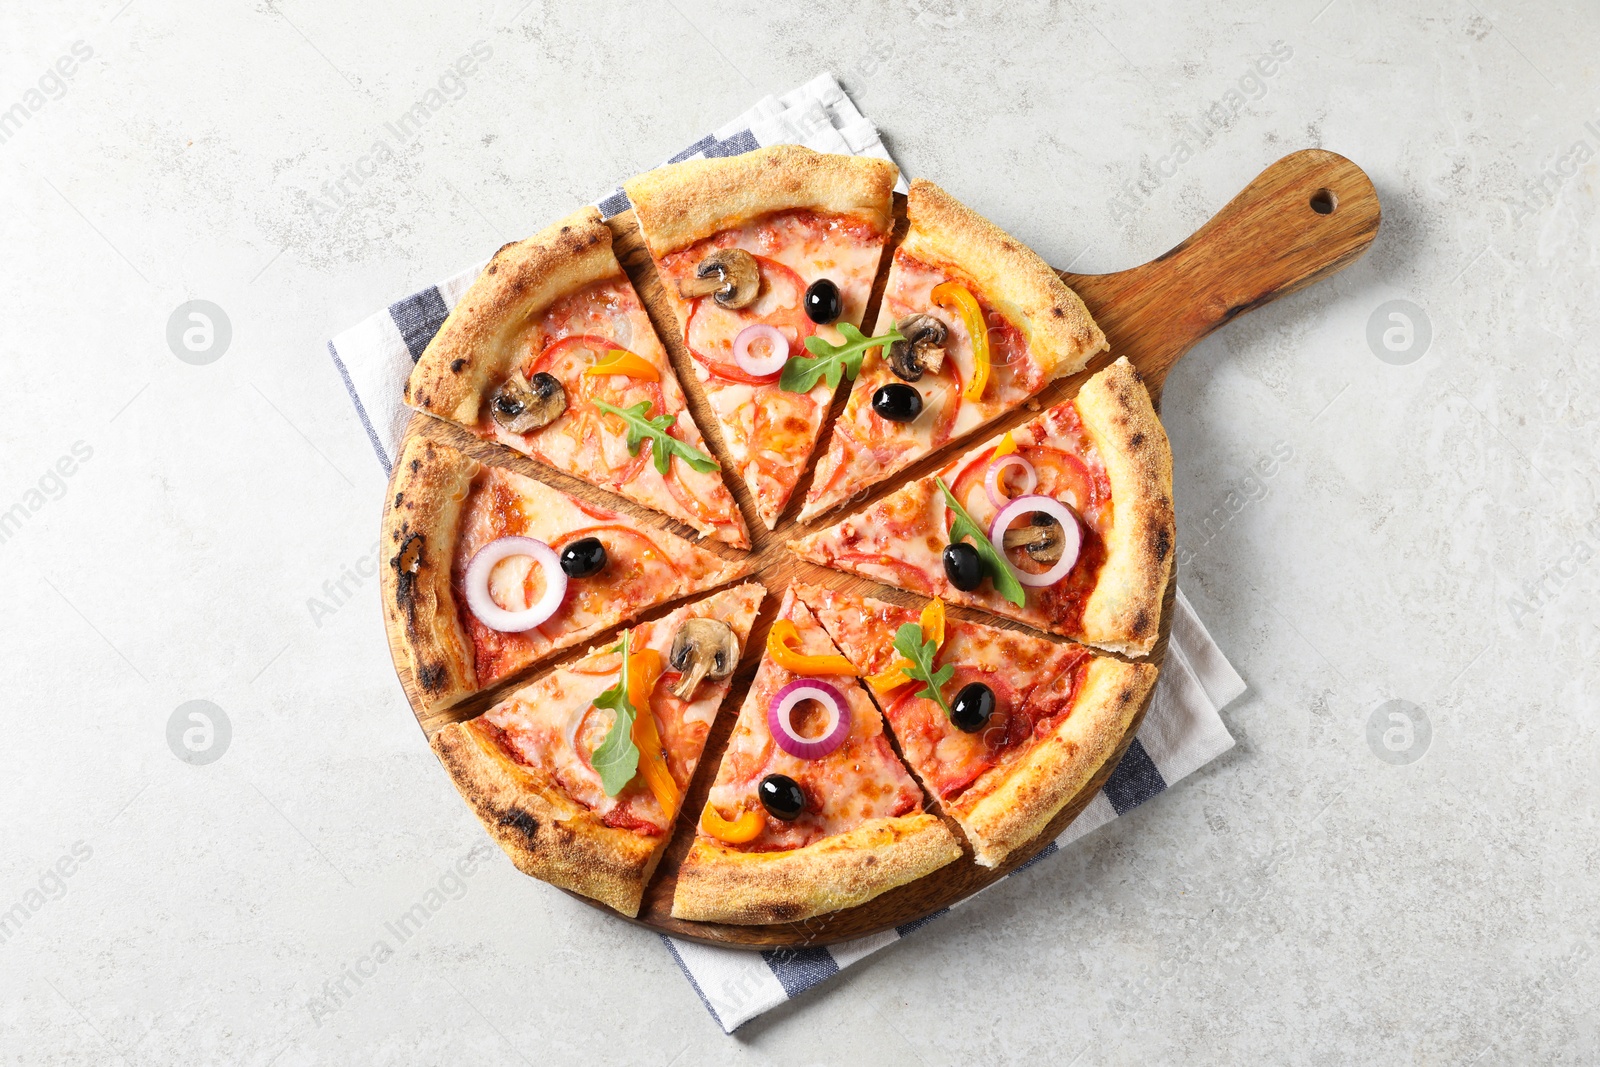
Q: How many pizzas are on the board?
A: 1